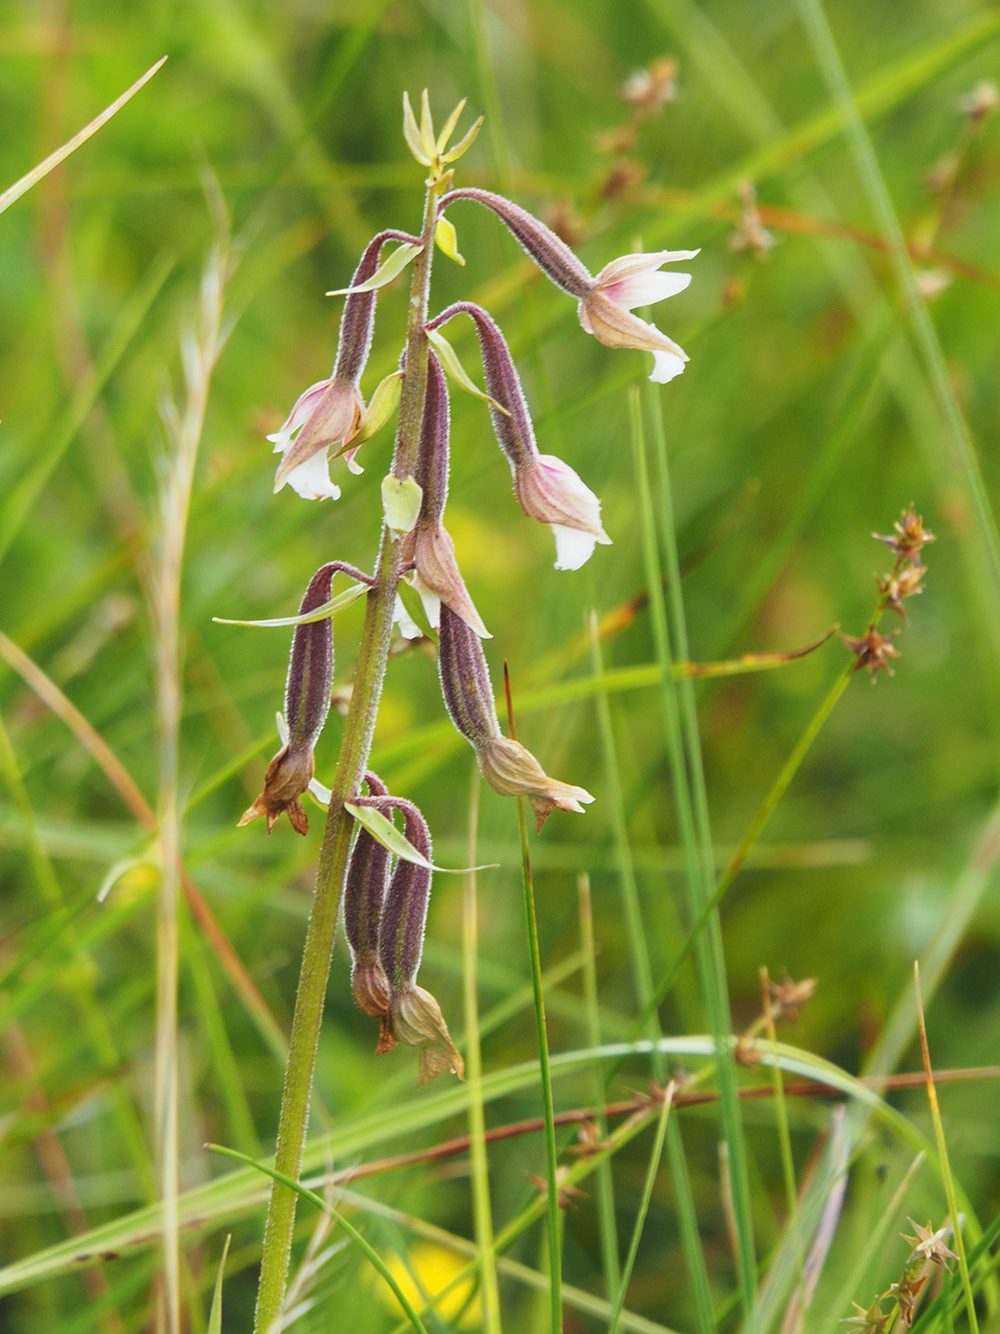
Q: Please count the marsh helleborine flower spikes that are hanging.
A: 8